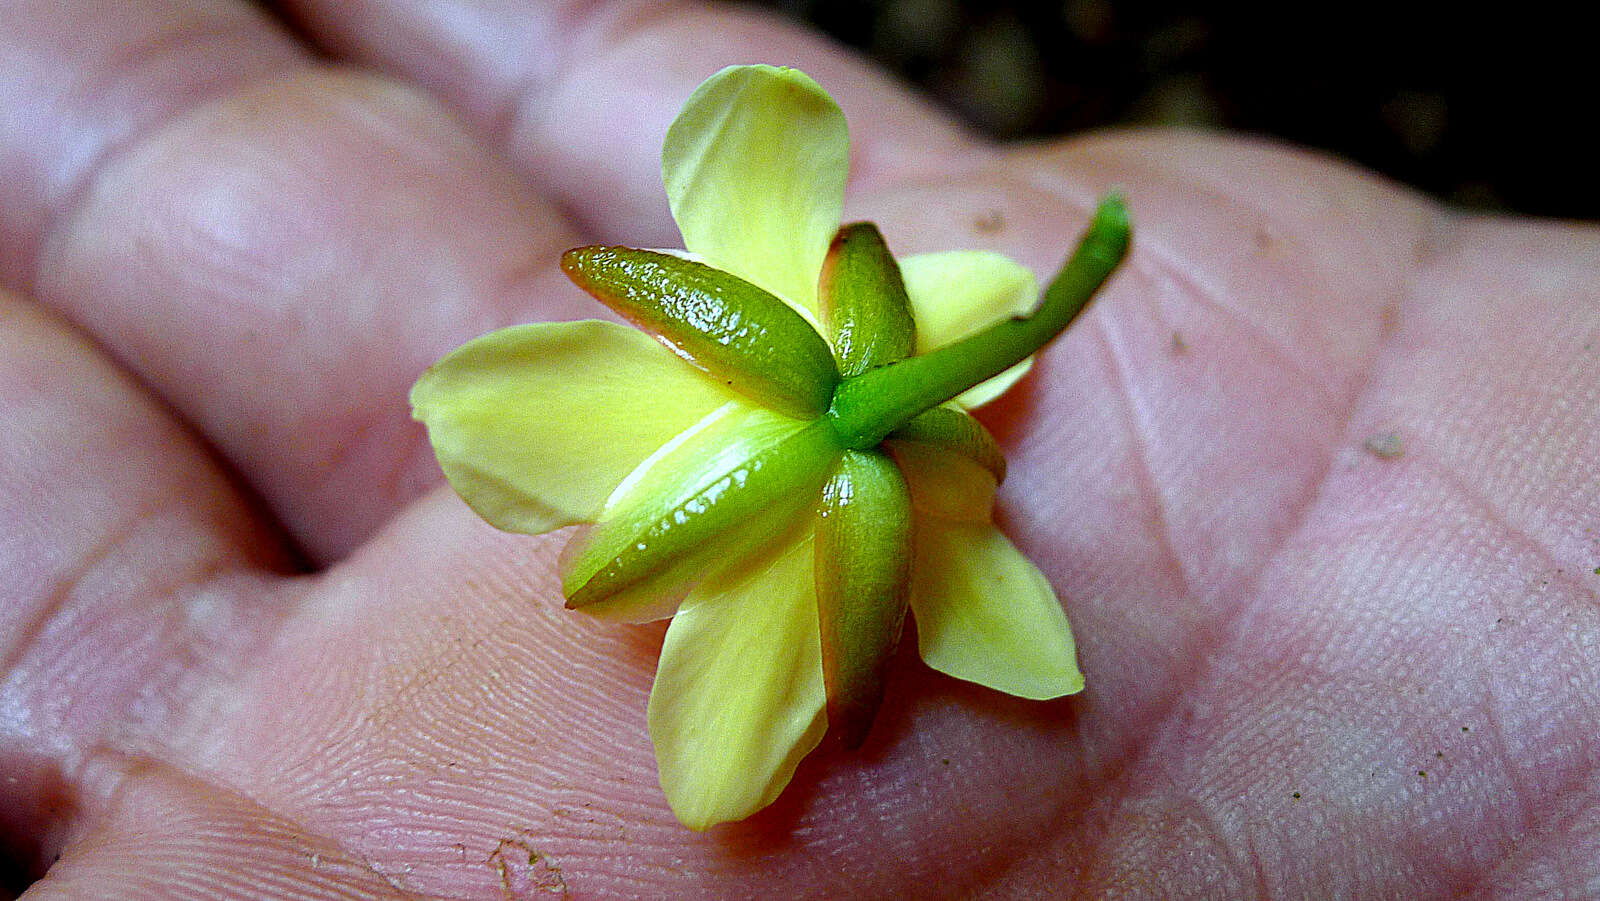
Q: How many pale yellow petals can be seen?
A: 5